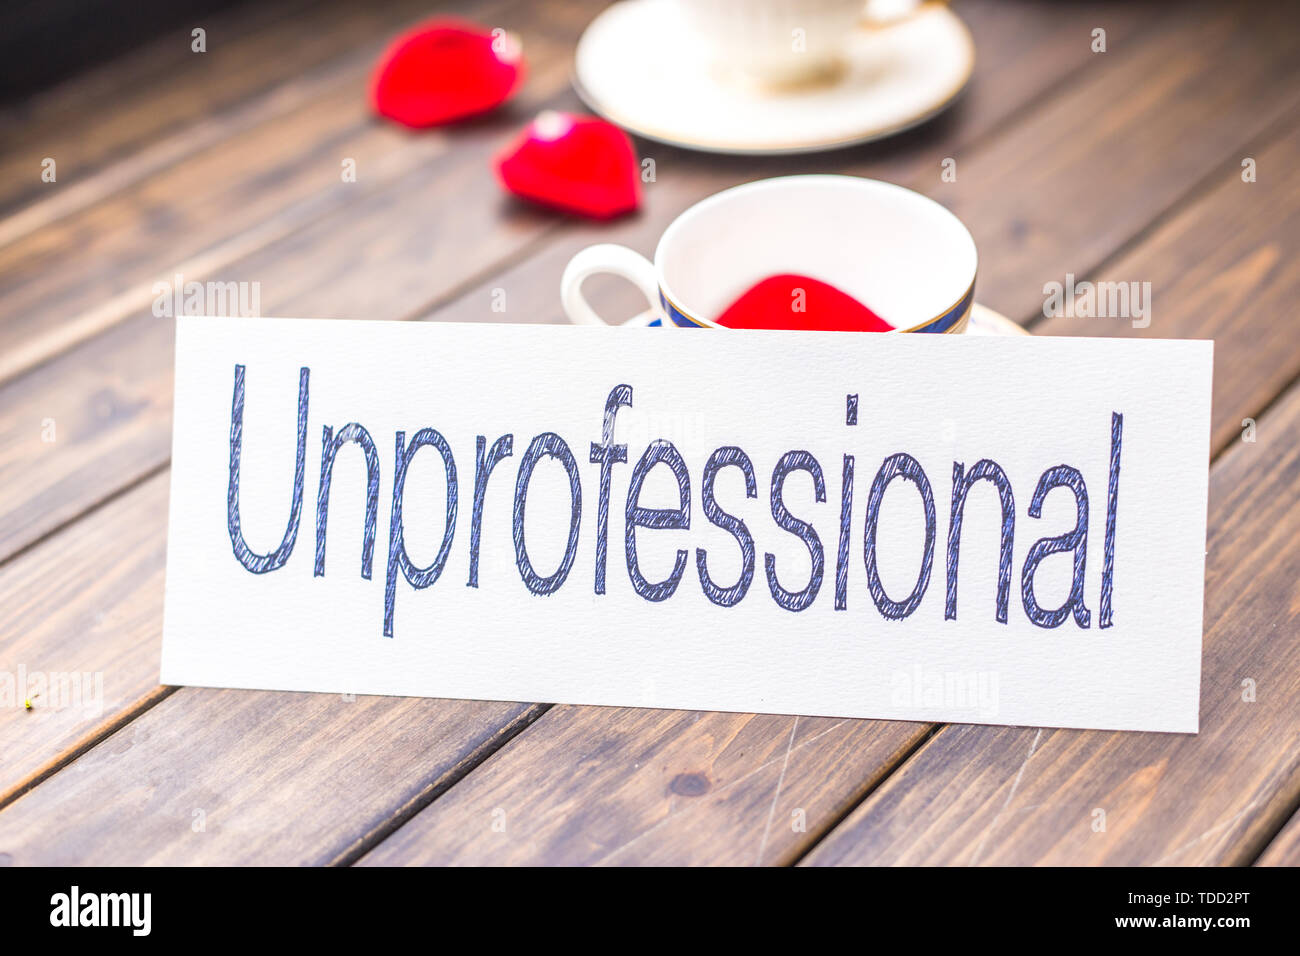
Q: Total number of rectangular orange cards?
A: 0